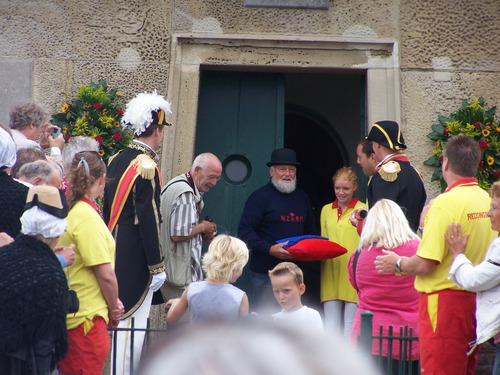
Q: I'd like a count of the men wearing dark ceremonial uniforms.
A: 2